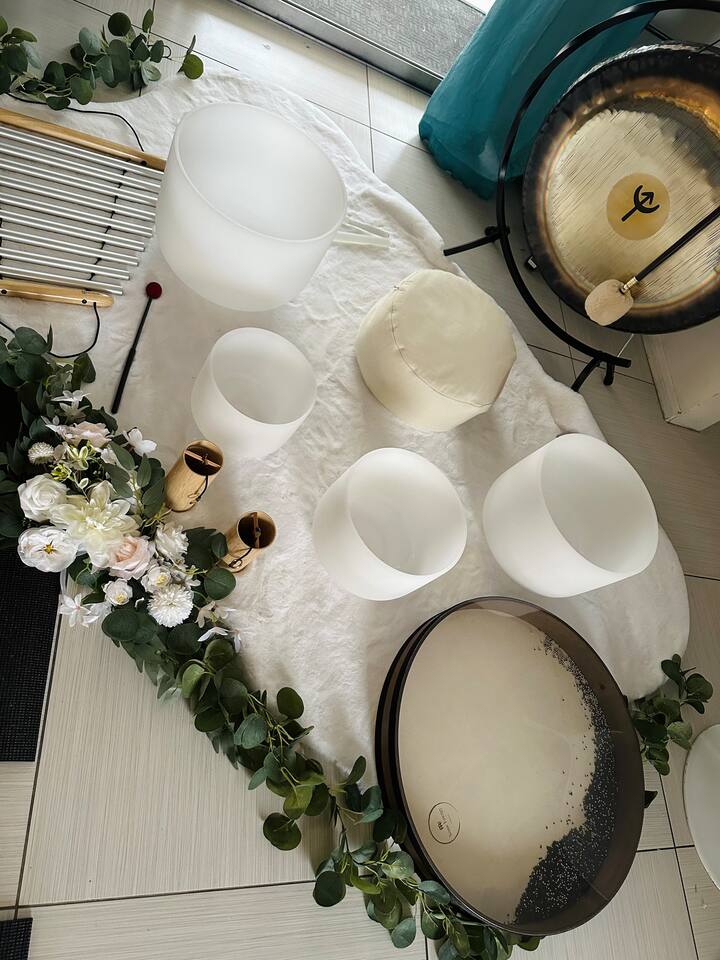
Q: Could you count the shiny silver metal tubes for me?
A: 9